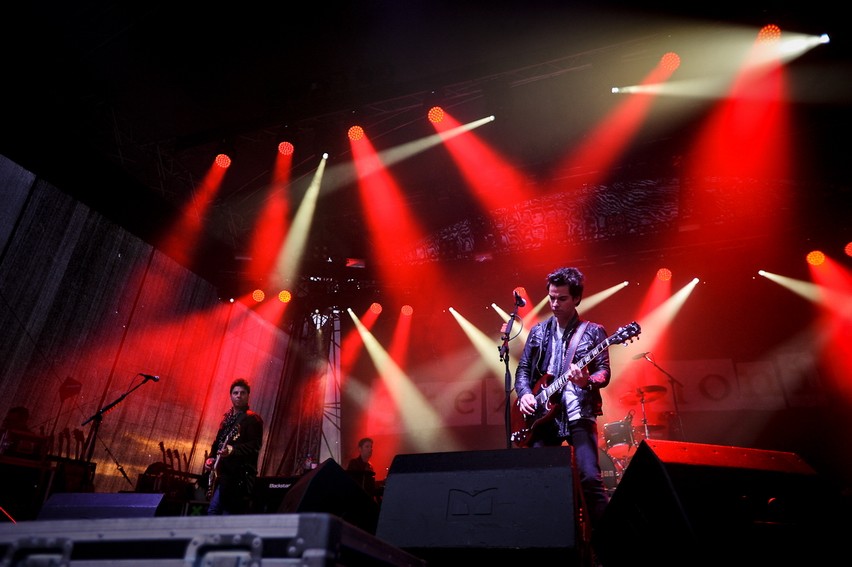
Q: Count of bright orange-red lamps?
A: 14